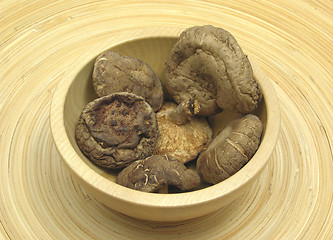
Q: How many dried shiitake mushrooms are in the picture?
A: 6